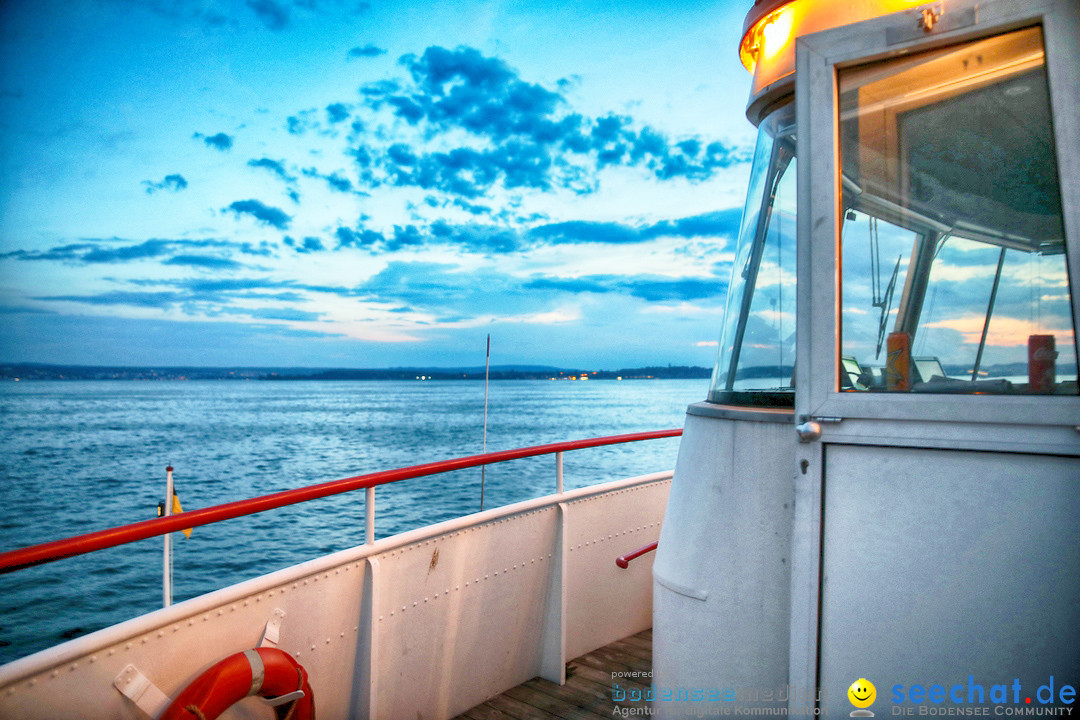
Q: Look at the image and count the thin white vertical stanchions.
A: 2